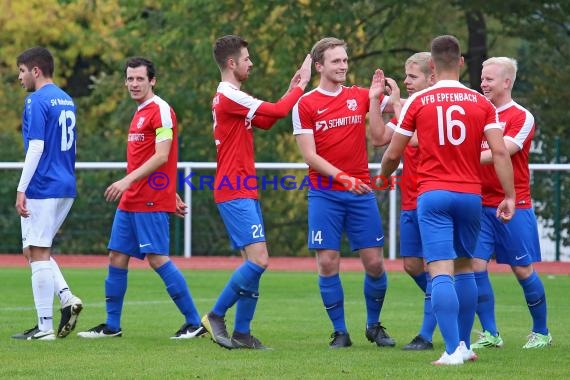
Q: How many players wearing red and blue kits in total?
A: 6